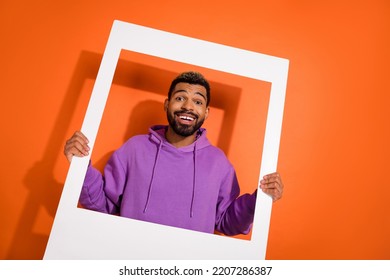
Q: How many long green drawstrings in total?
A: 0